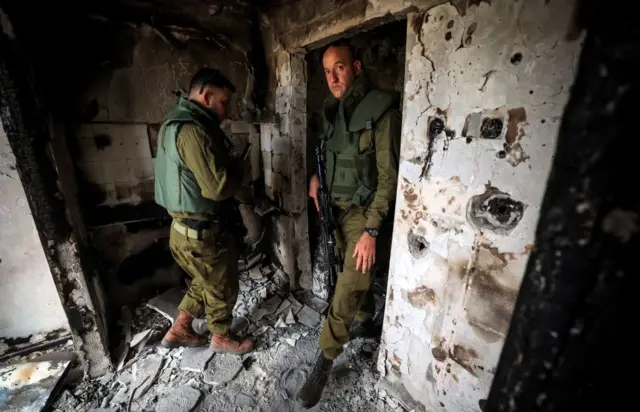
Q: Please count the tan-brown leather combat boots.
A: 2